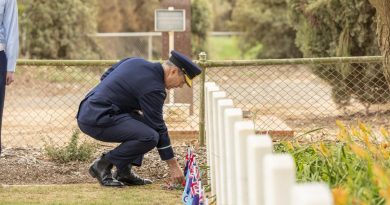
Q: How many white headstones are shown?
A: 9